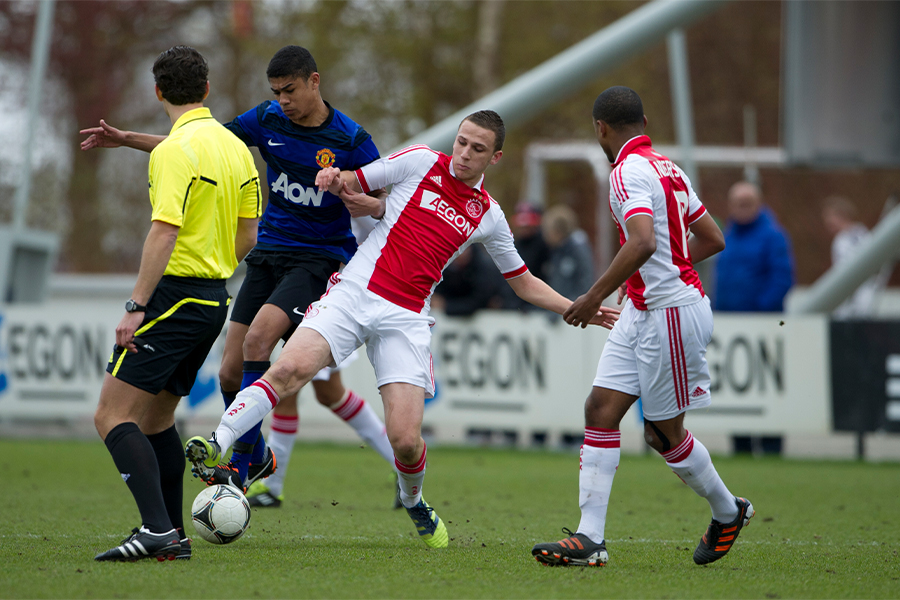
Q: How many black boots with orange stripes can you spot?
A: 2